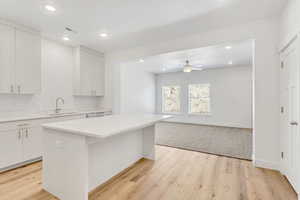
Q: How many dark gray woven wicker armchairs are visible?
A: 0